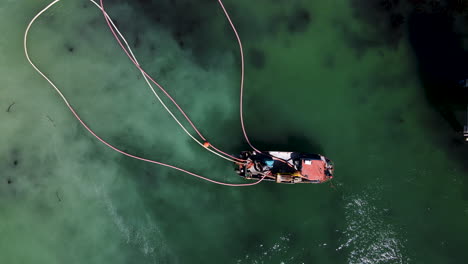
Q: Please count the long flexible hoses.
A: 4